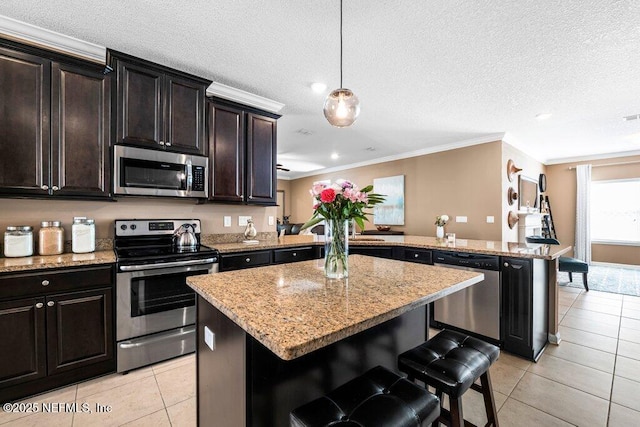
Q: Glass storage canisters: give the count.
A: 3